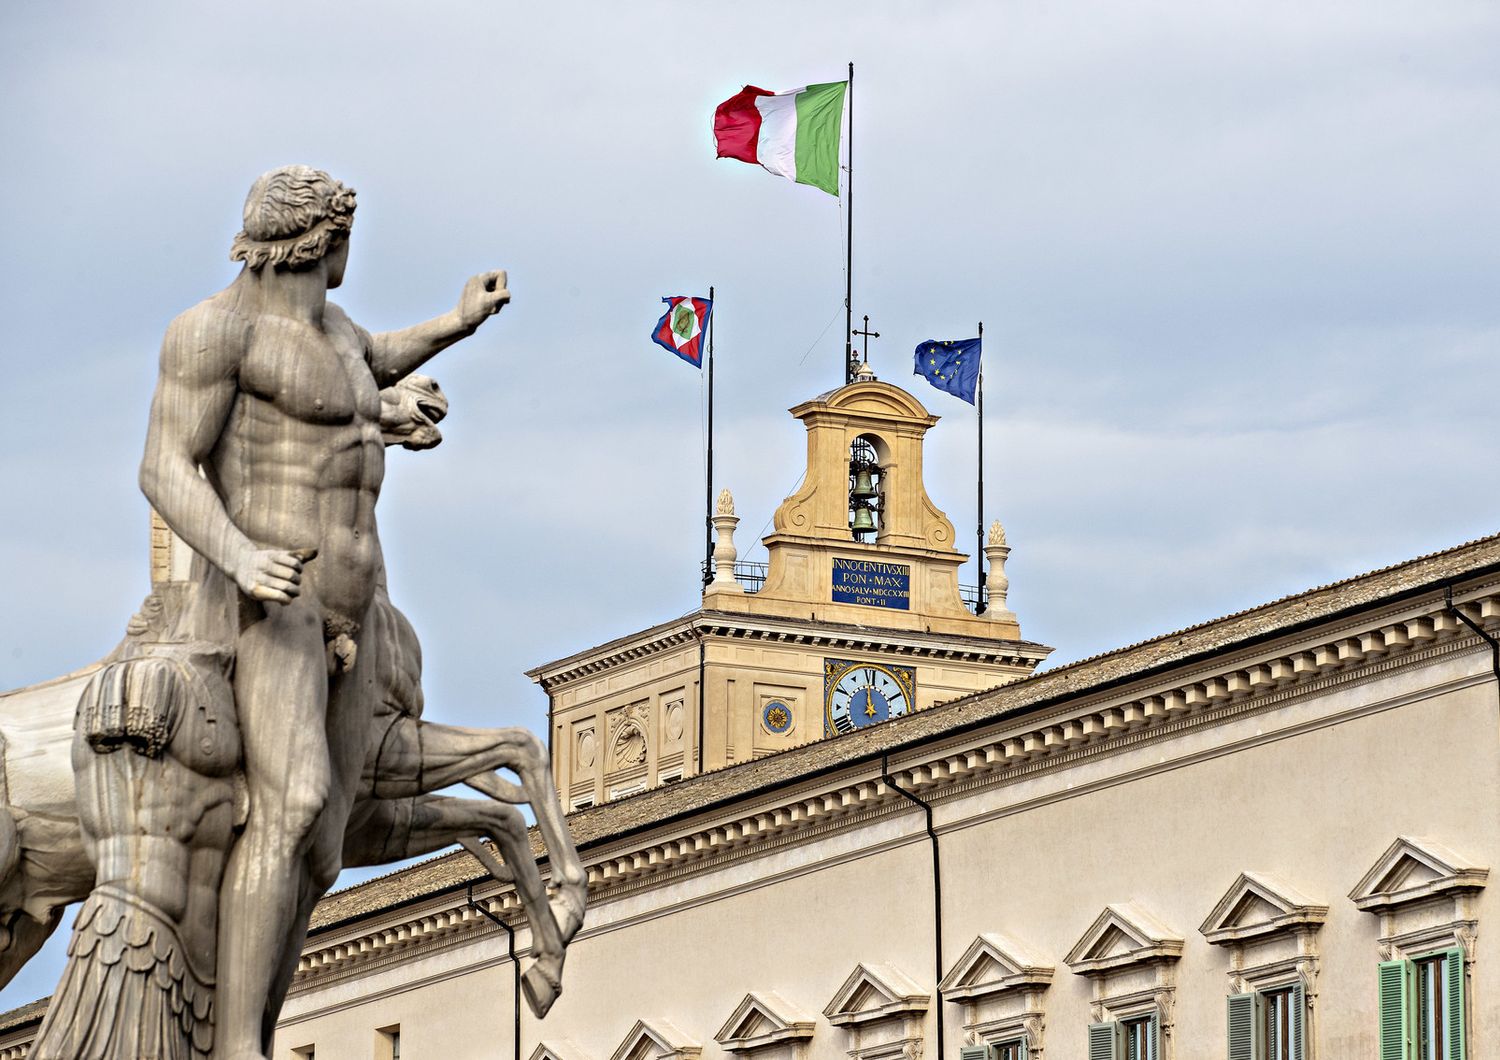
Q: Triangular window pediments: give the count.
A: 8